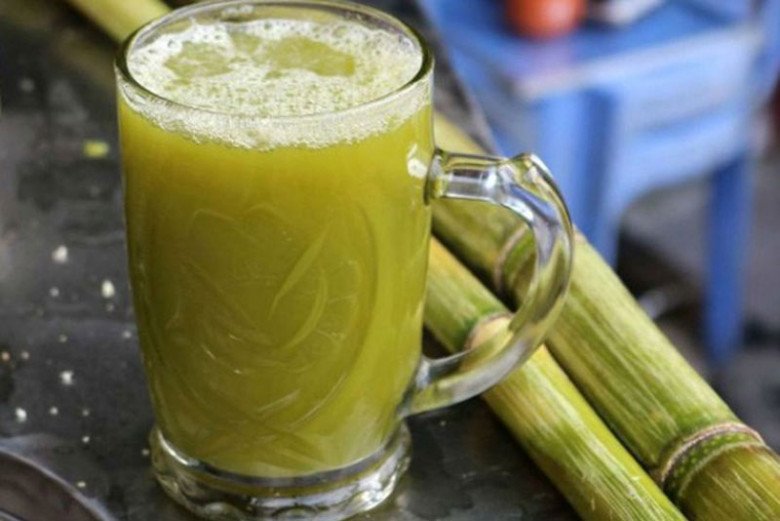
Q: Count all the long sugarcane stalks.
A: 2